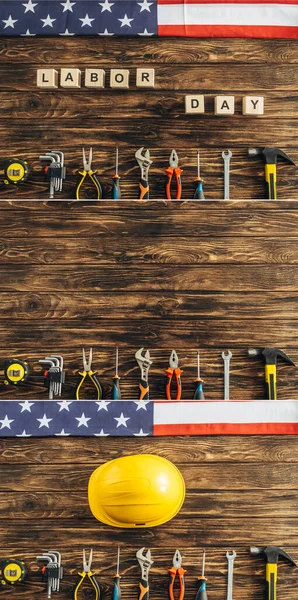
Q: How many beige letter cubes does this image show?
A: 8